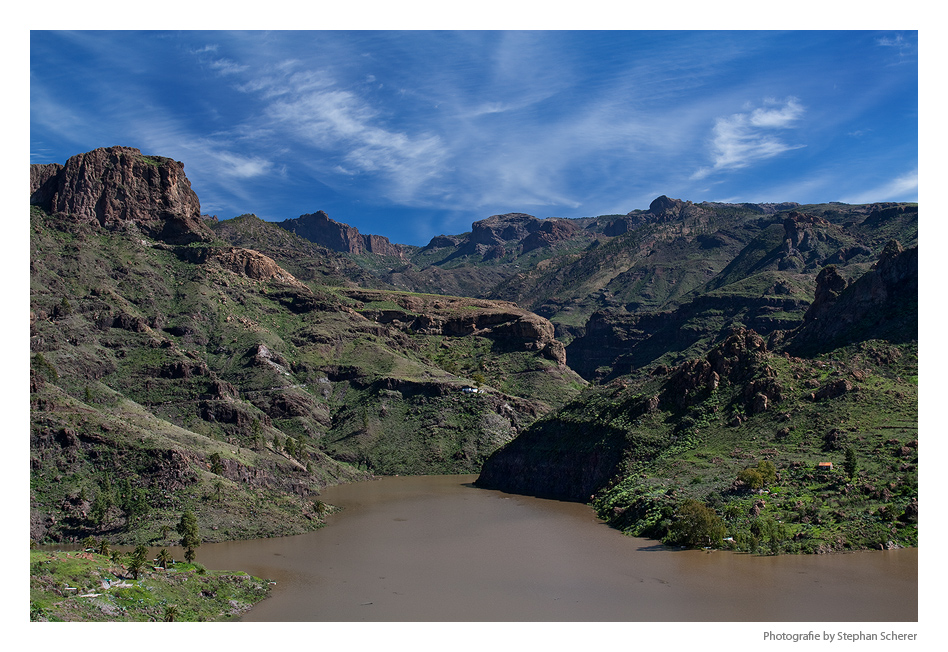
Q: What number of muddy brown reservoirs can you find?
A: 1